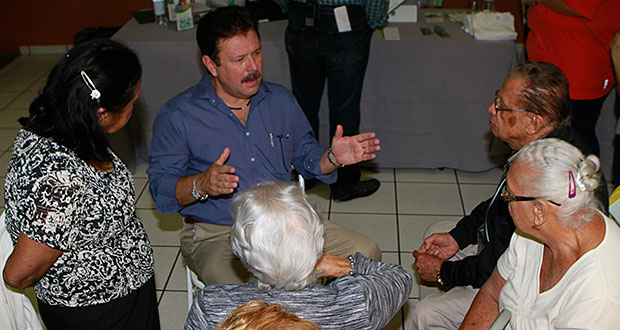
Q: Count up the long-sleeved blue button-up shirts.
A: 1